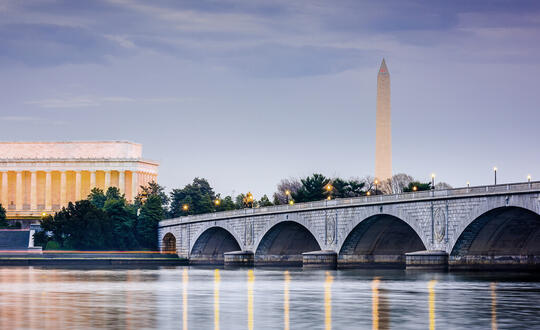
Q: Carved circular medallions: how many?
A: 3